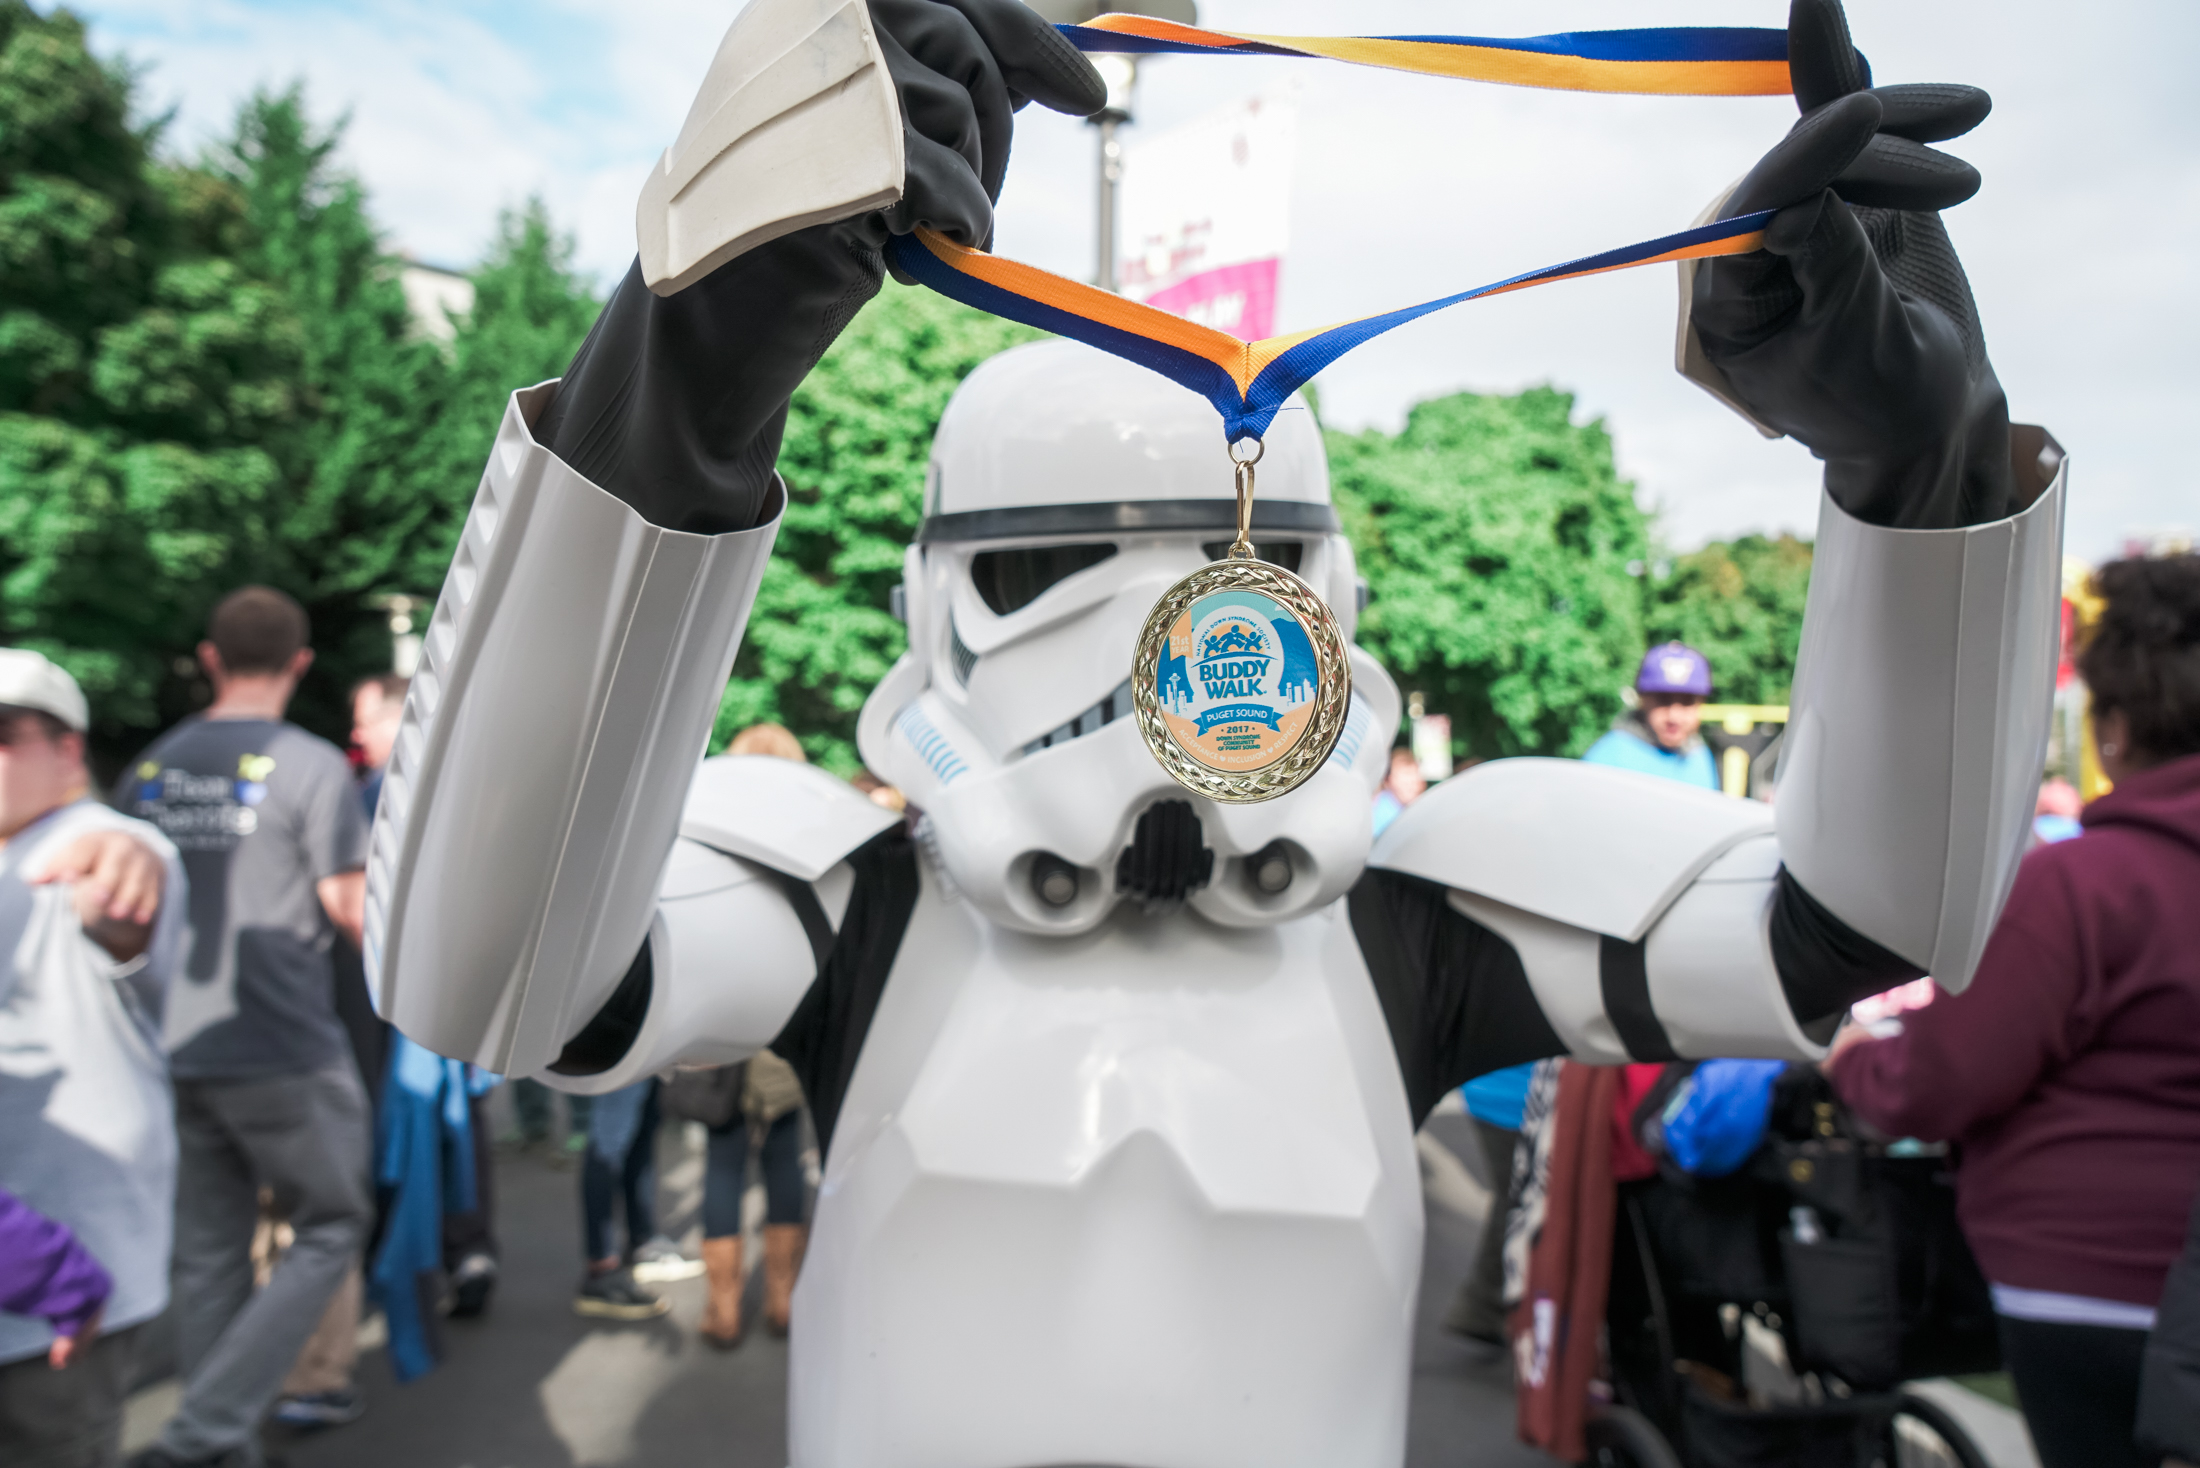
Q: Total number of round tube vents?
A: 2